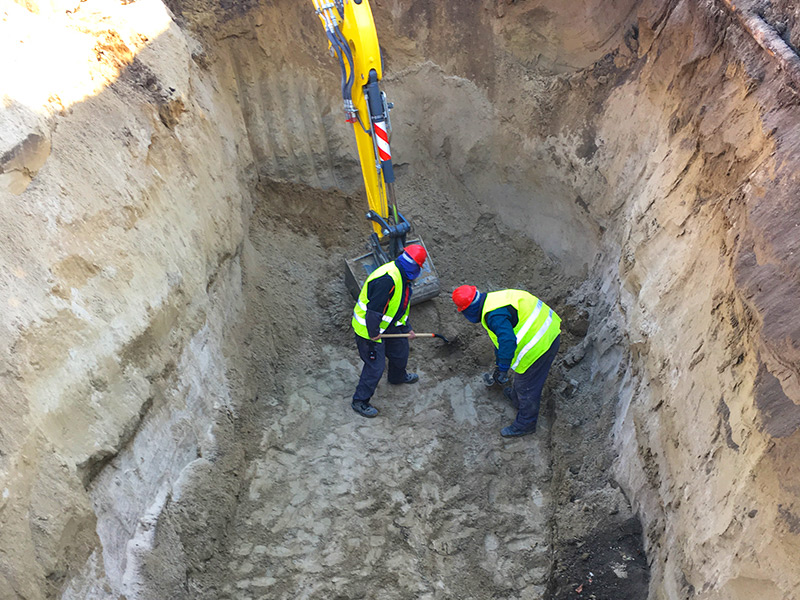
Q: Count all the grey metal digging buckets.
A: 1